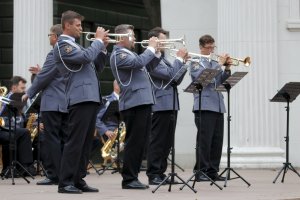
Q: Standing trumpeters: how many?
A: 4